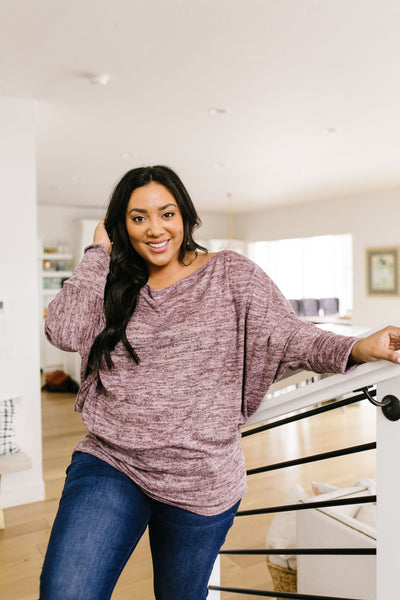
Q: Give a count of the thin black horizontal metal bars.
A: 5